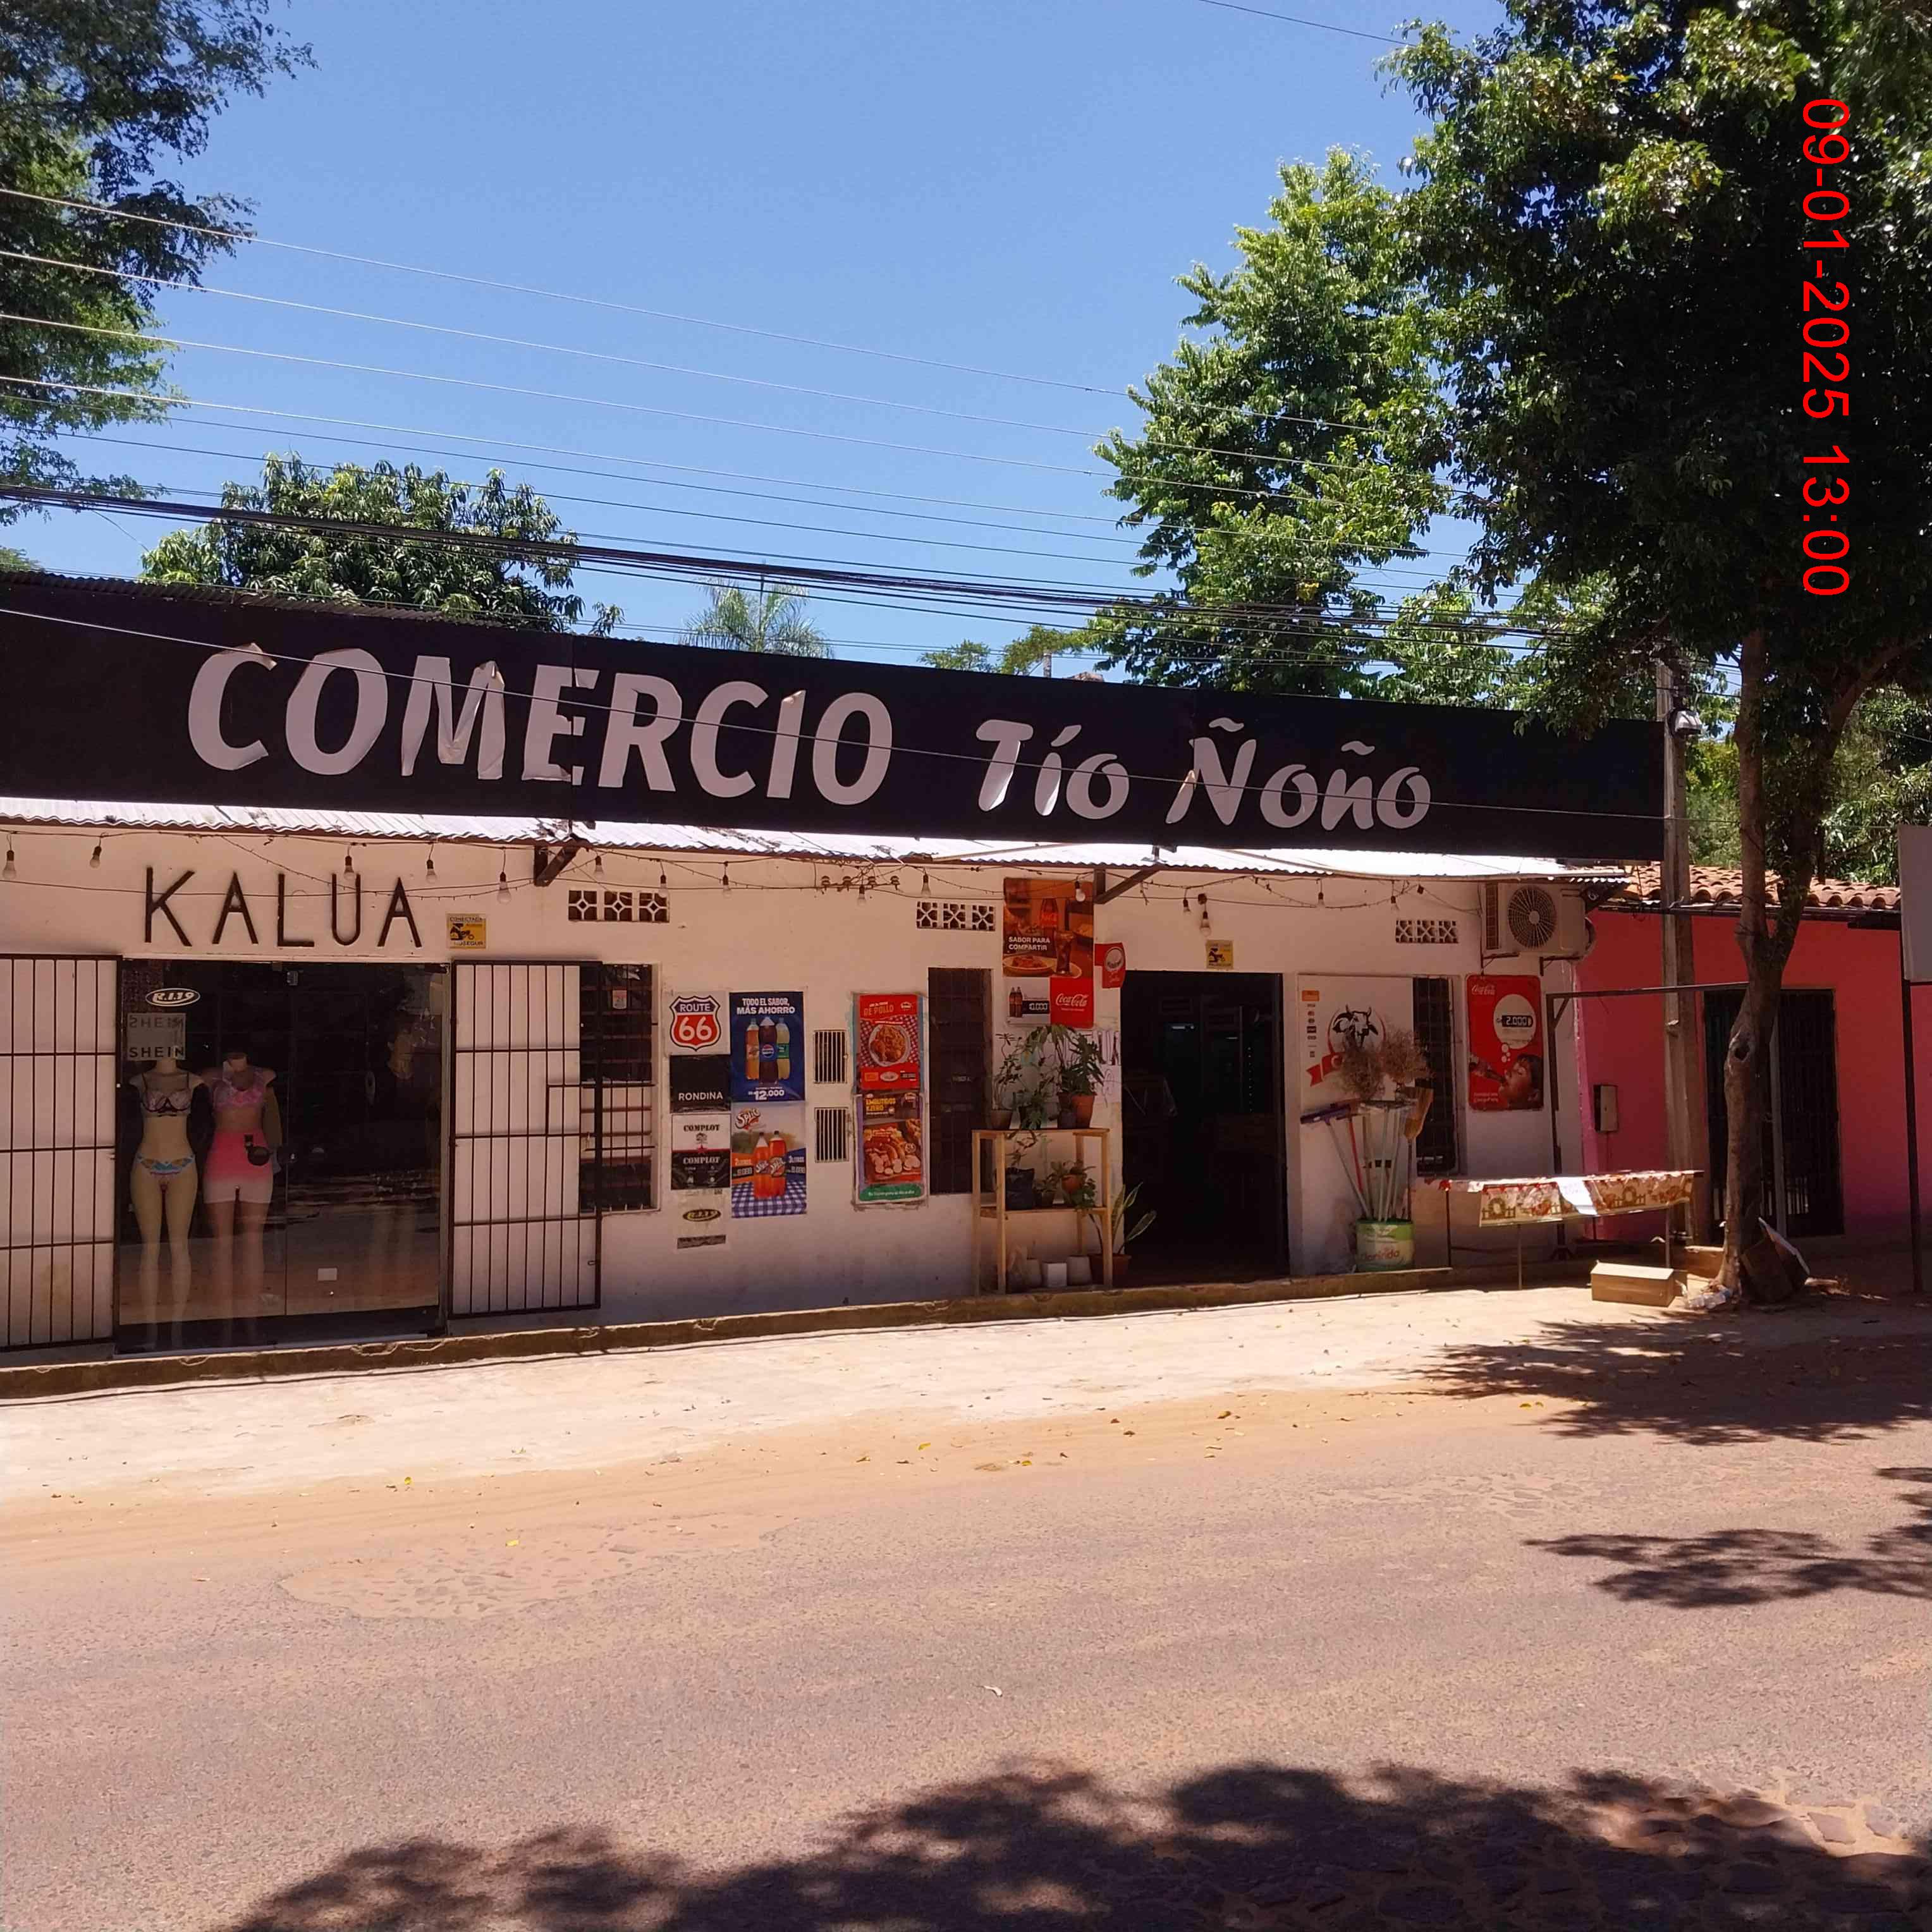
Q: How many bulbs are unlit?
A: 15